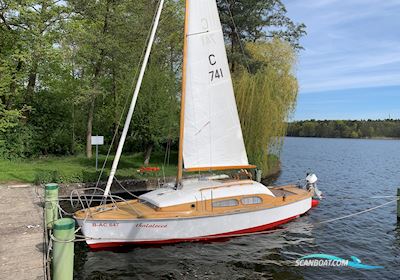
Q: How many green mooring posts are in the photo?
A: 3